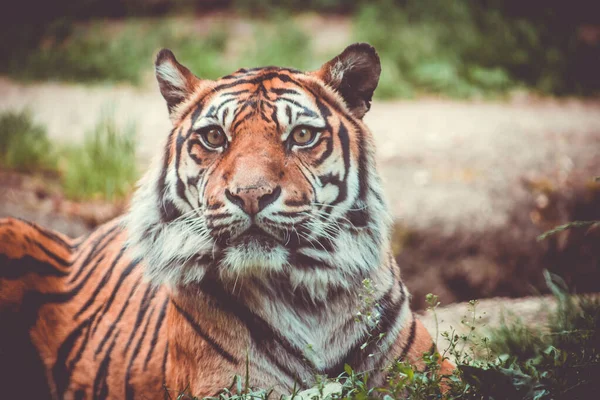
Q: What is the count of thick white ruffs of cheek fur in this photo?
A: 2